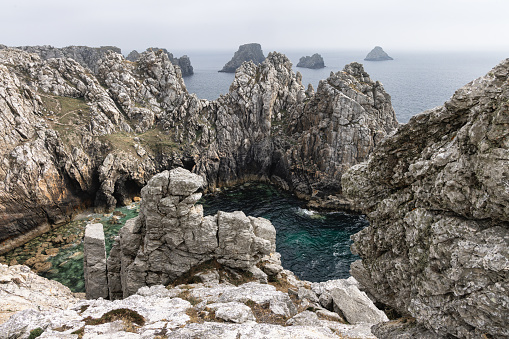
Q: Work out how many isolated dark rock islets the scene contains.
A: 3